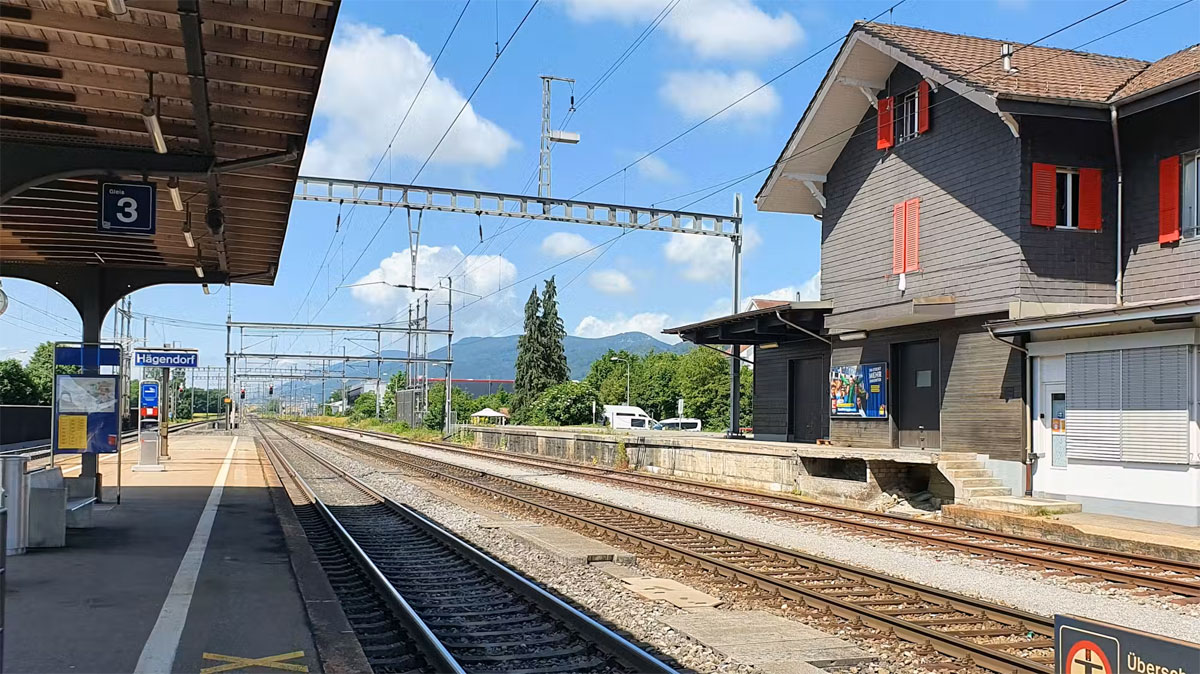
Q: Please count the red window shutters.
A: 7